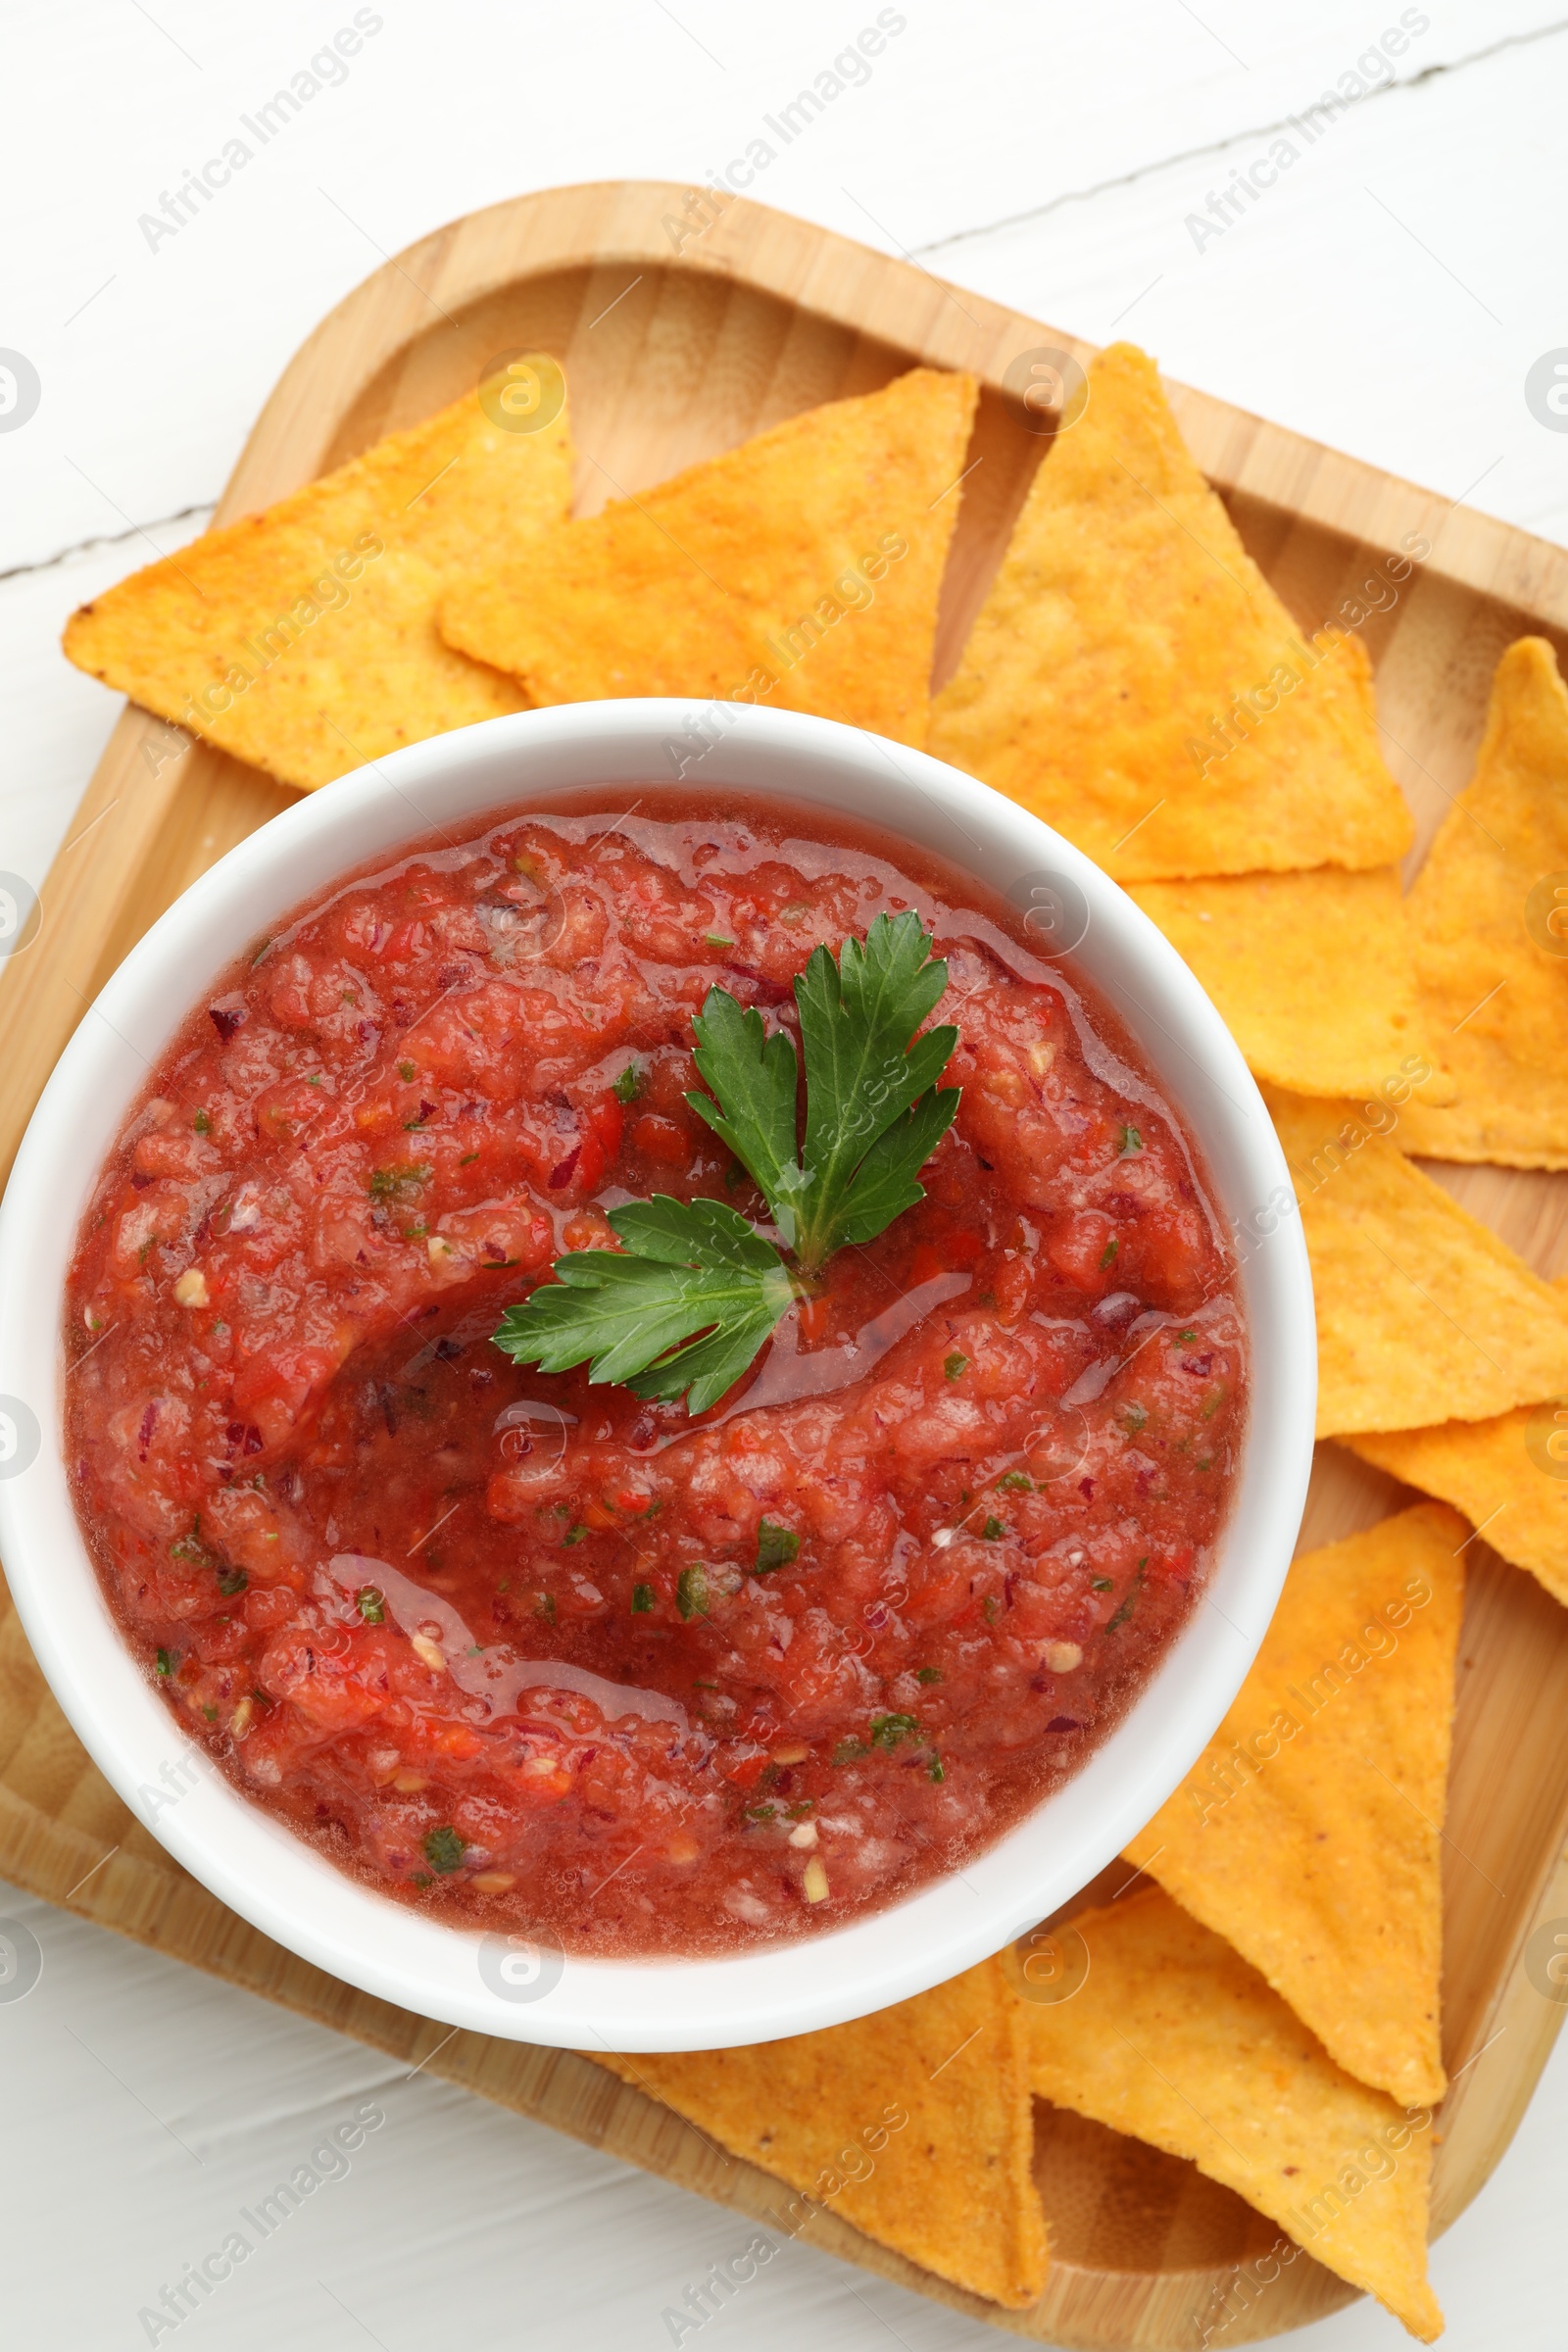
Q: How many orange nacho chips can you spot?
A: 10